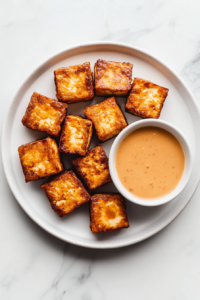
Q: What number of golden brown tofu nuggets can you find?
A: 10